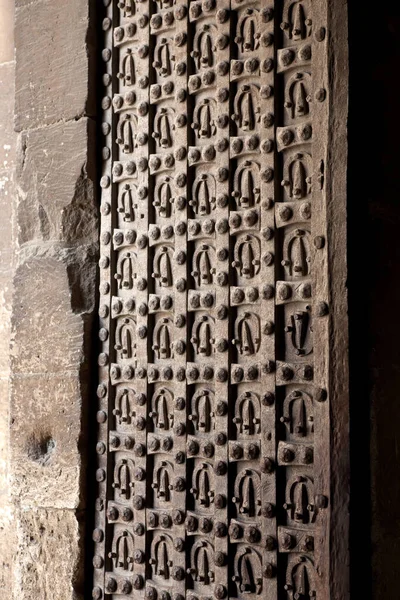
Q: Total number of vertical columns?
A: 5